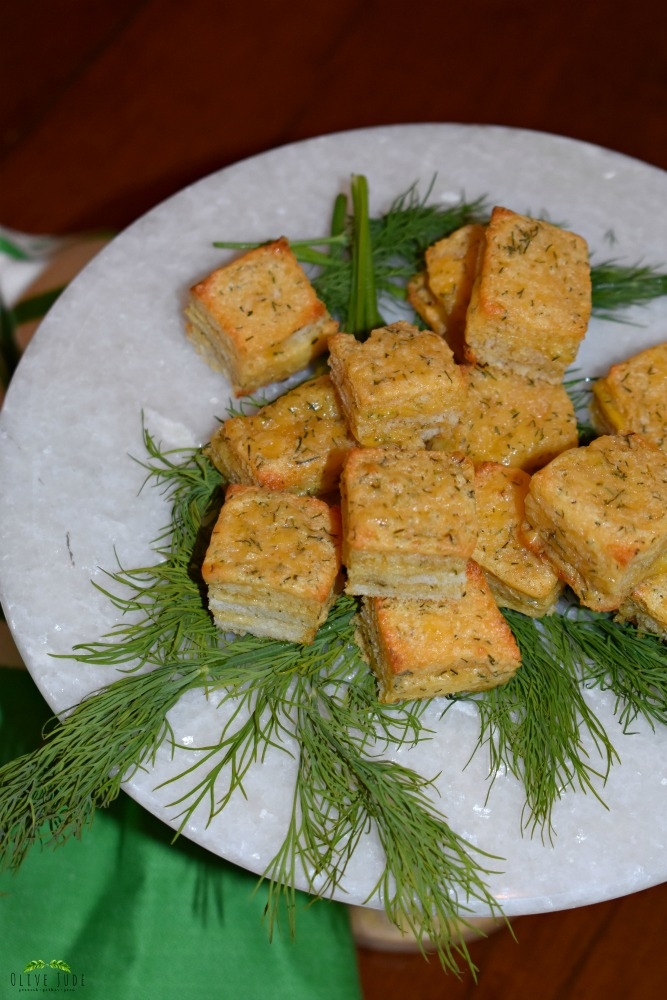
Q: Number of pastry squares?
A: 13